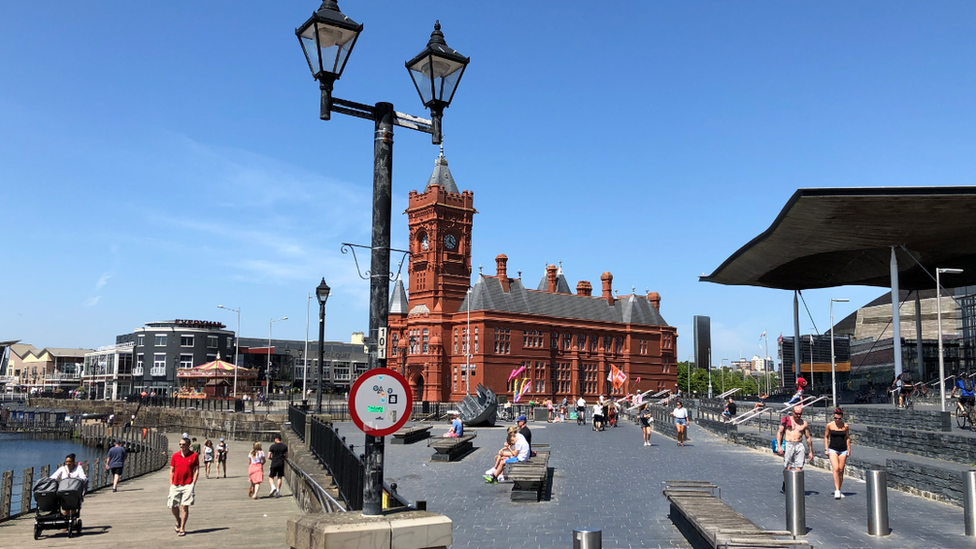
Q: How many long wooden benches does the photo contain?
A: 4